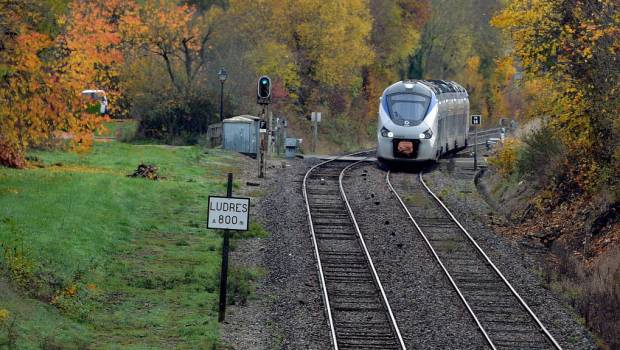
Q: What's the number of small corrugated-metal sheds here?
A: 1